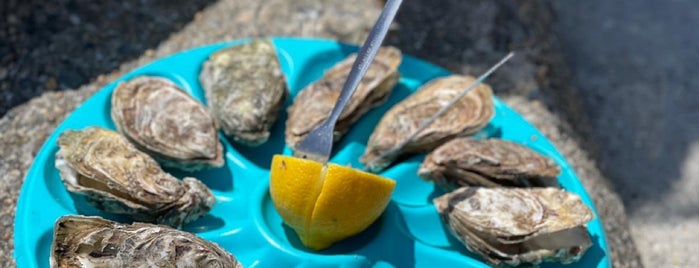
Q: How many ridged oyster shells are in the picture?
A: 8